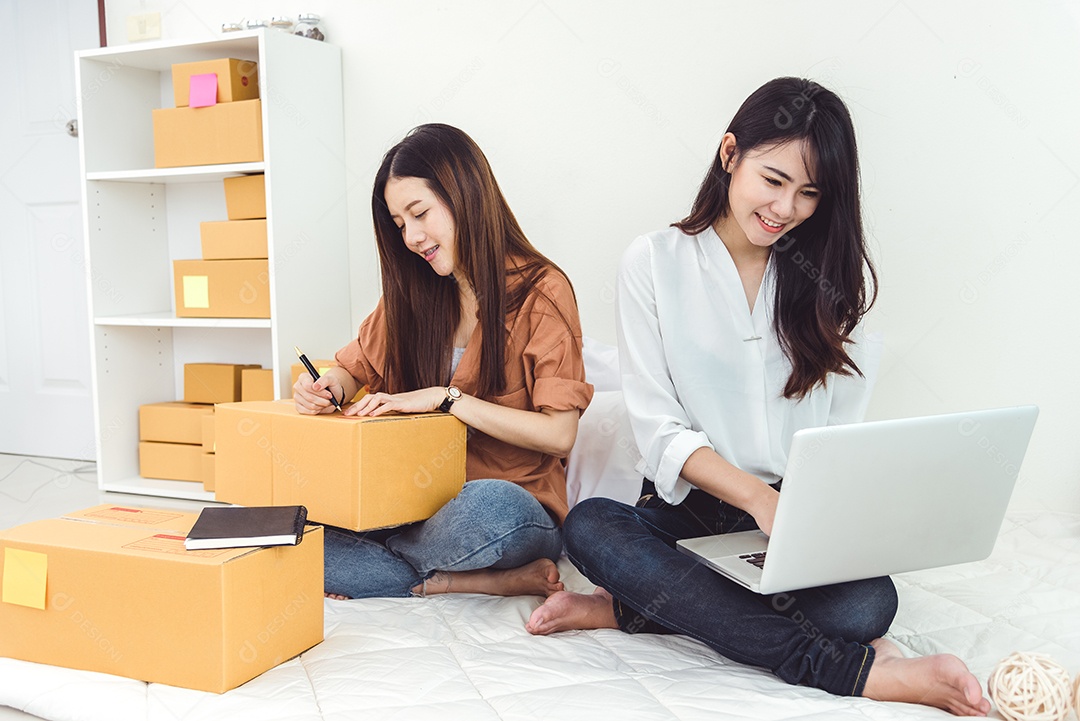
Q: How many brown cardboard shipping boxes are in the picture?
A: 14